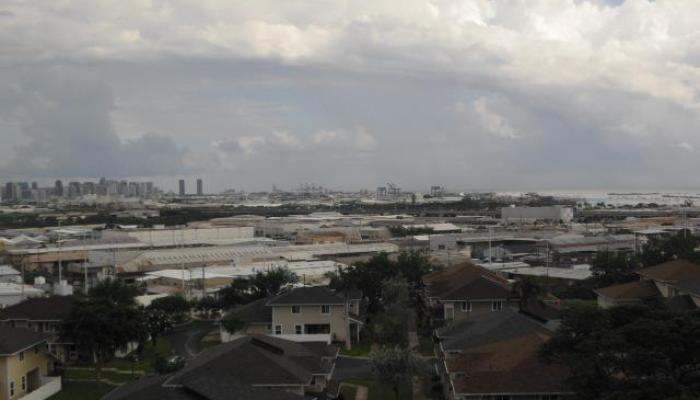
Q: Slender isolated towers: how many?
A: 2